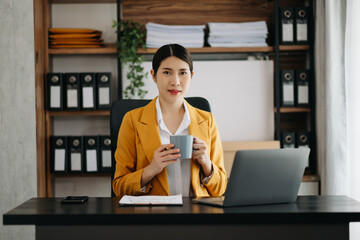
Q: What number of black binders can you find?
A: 14